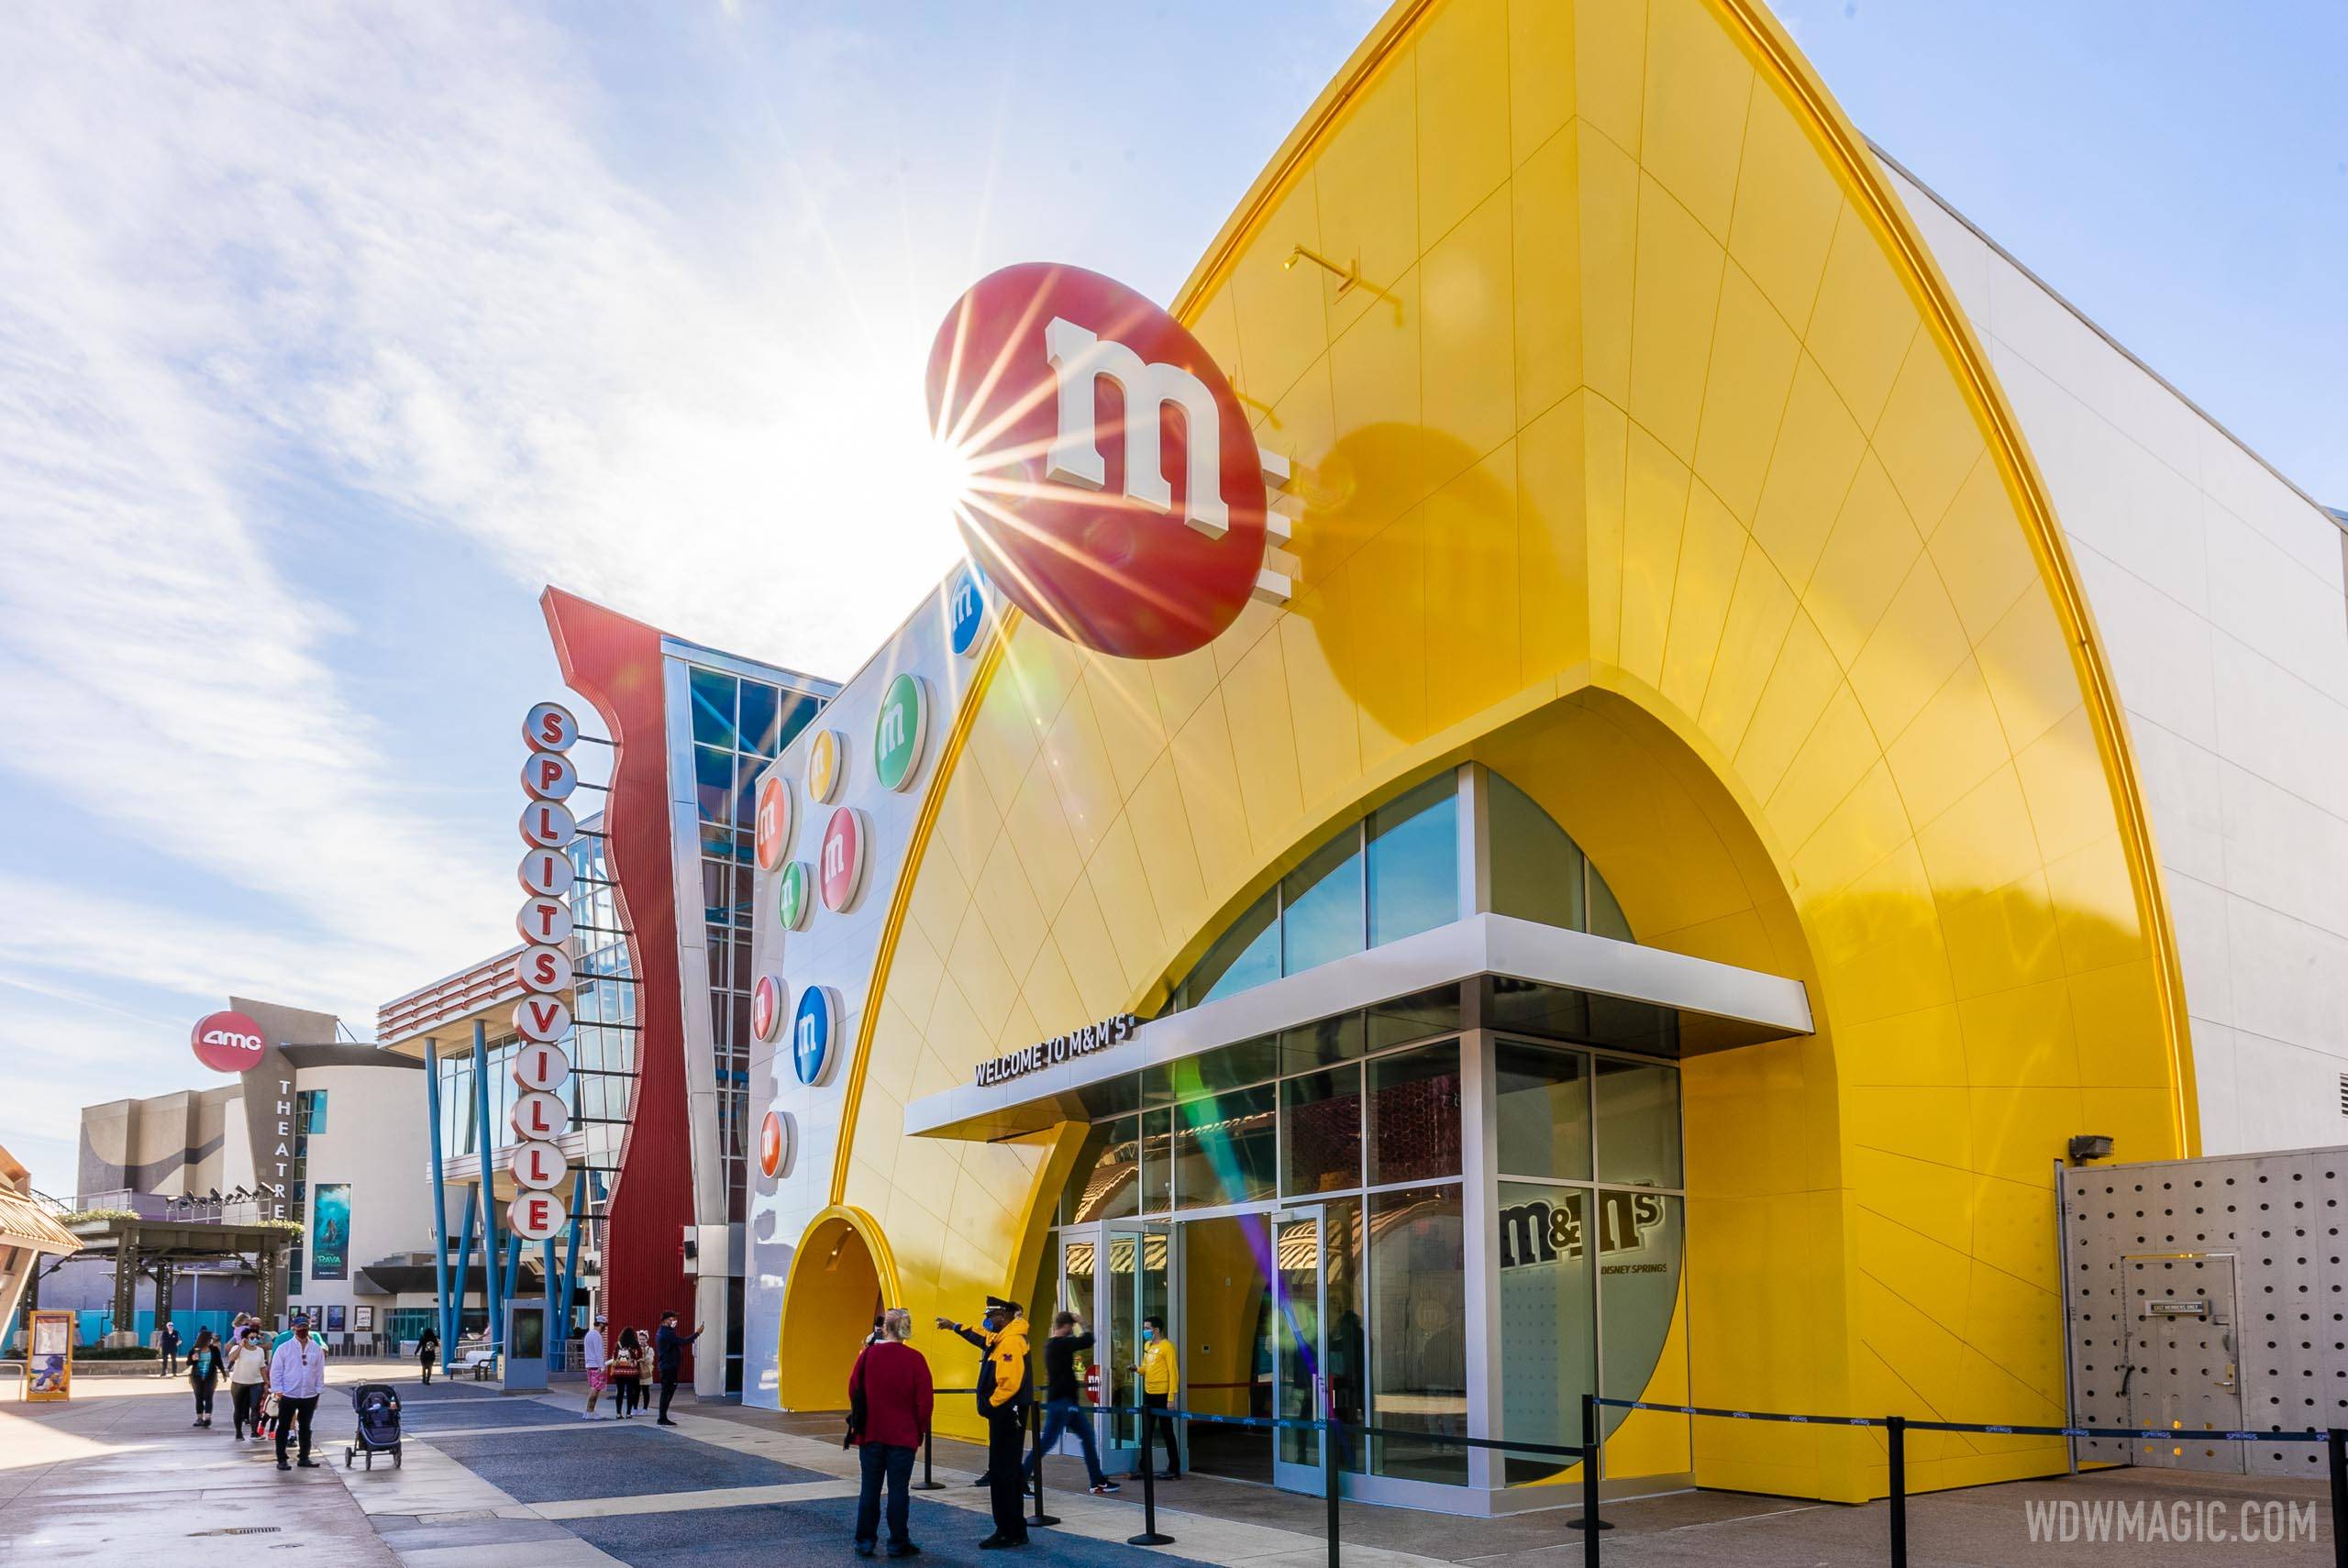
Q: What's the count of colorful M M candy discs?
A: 10